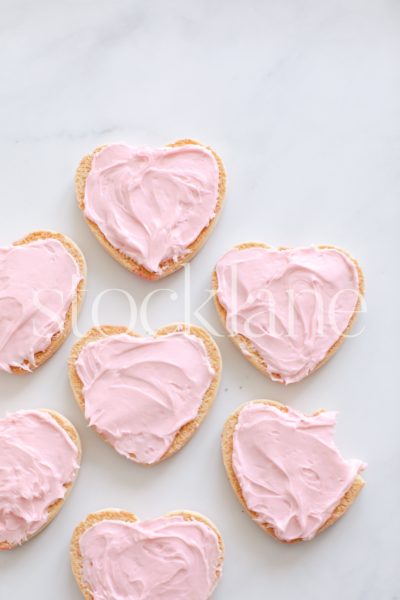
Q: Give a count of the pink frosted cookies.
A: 7